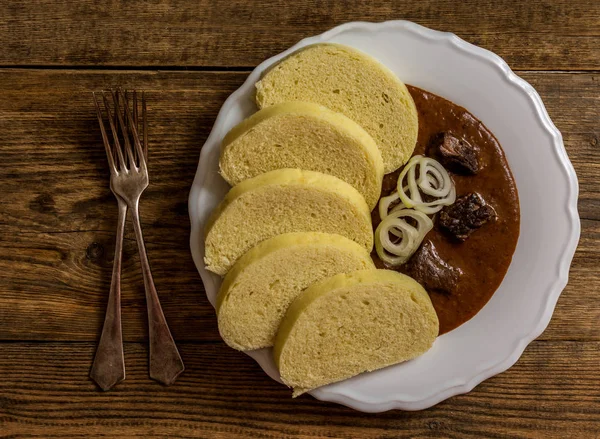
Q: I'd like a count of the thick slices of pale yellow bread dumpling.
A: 5